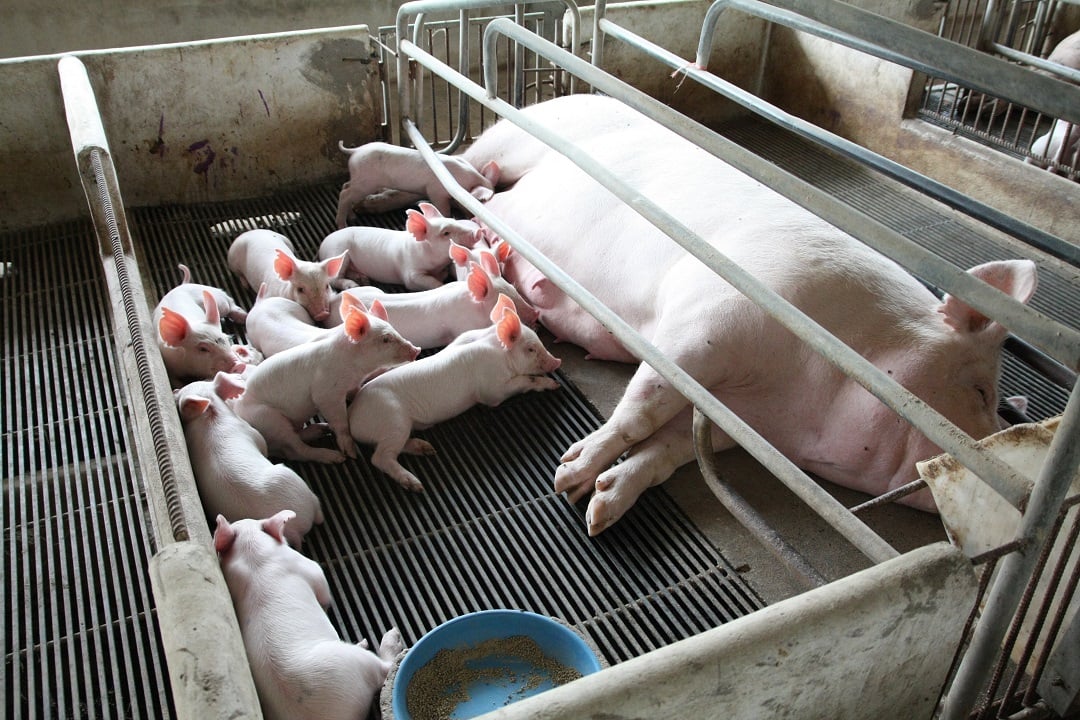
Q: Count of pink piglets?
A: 11